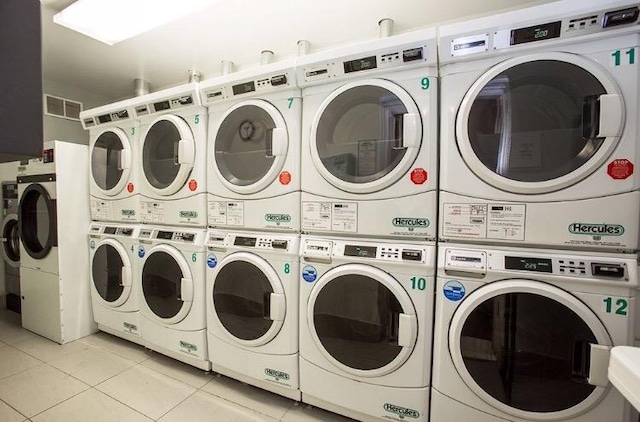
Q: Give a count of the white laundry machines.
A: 11